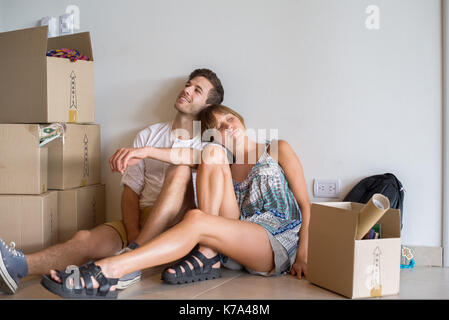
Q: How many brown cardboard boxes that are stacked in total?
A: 5